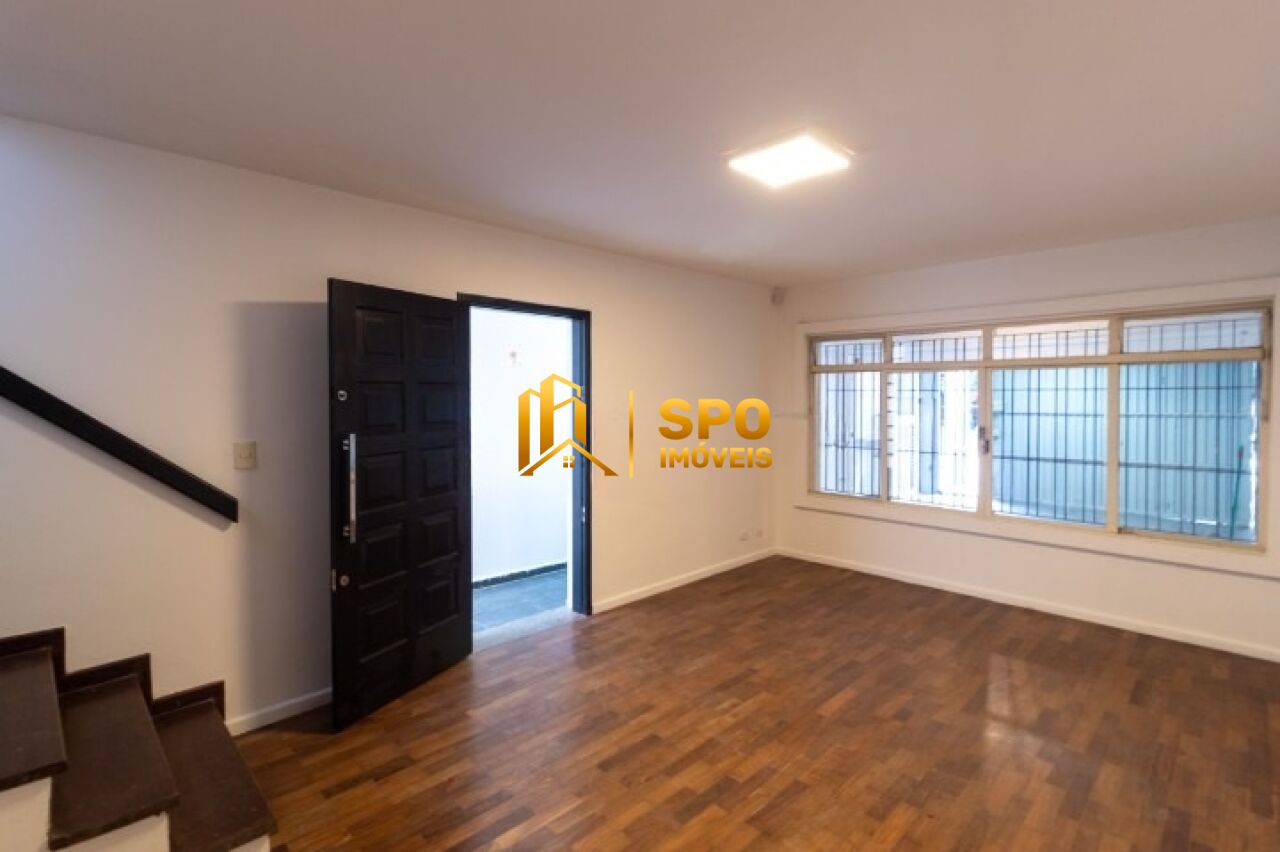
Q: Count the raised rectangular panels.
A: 10